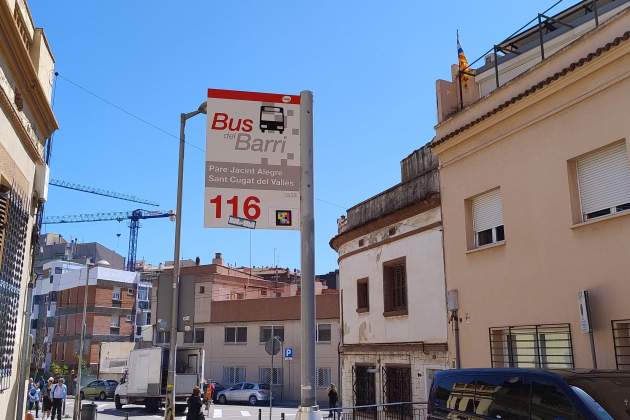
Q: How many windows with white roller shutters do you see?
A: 2